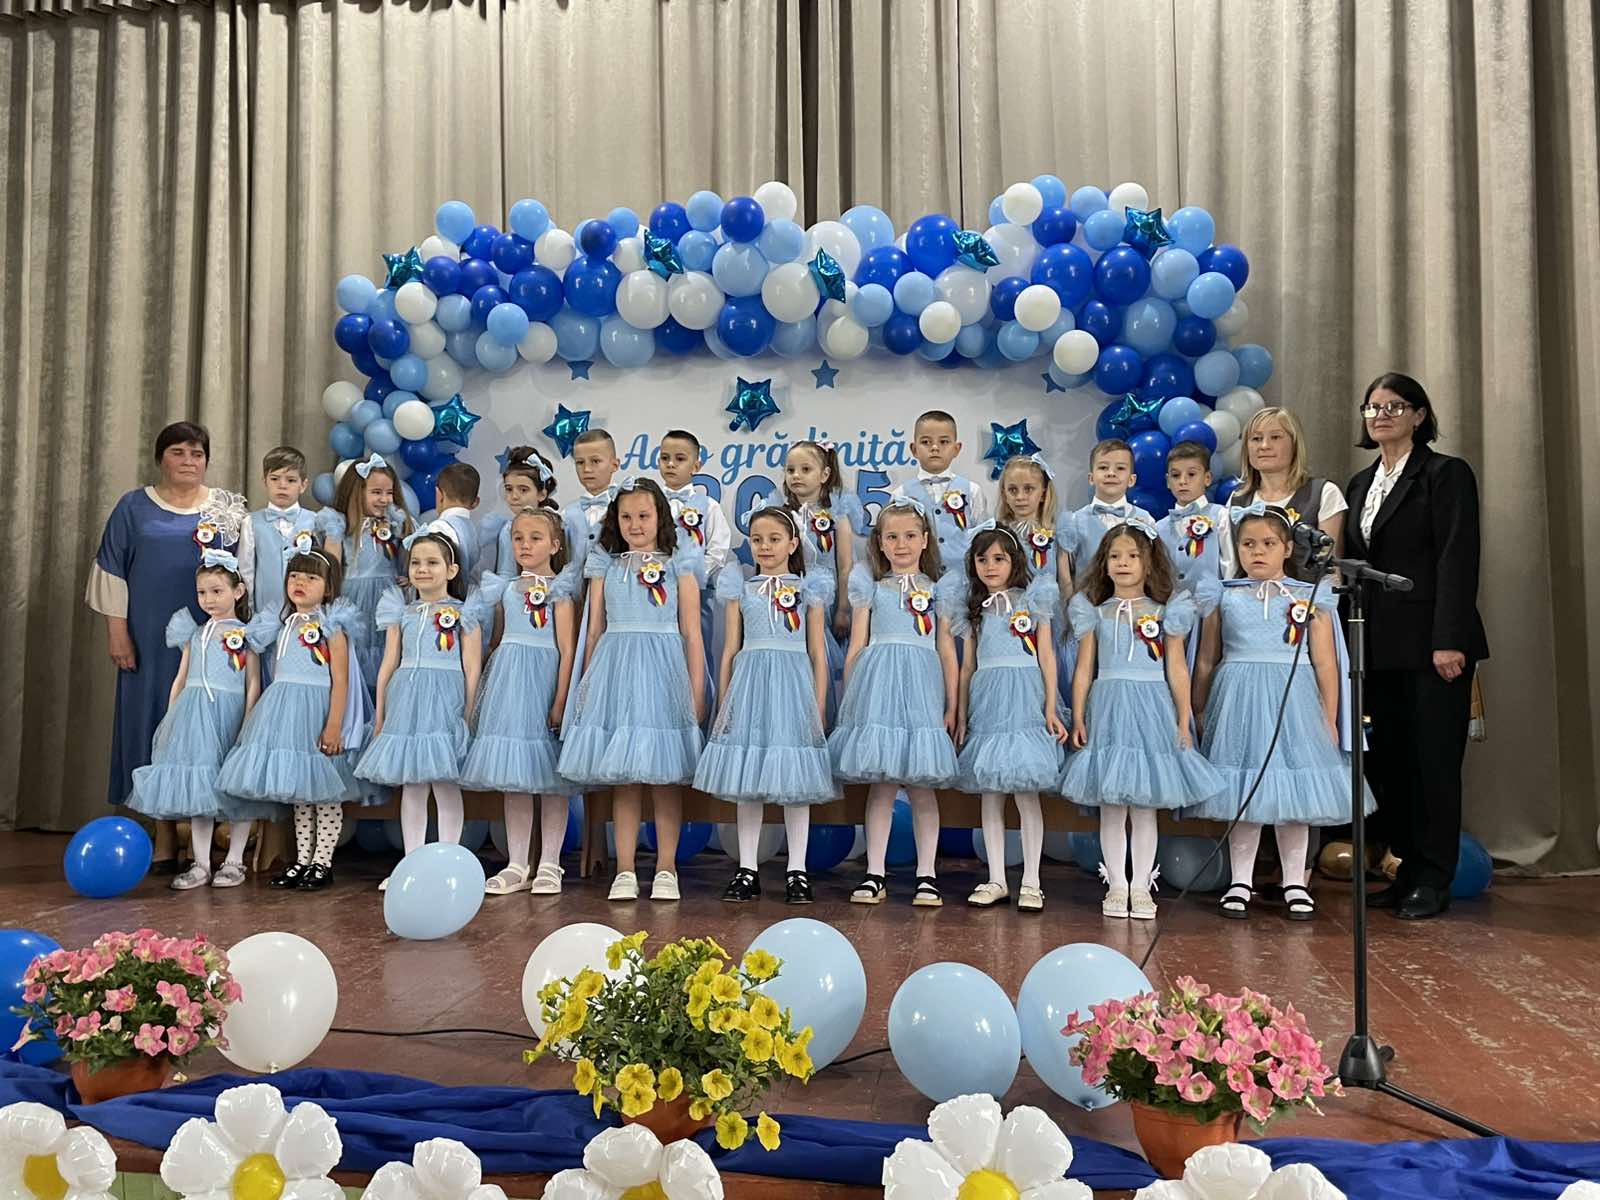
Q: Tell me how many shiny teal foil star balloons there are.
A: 10